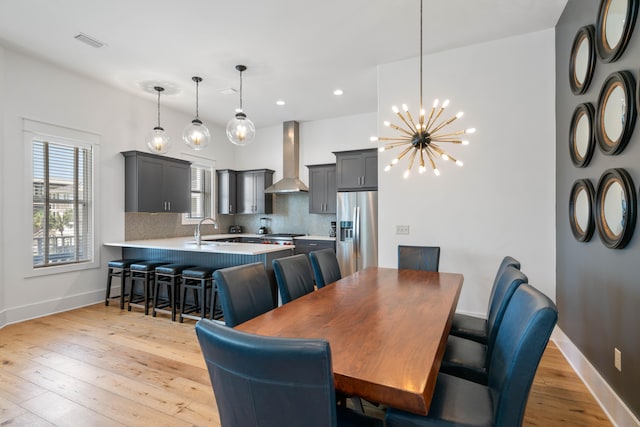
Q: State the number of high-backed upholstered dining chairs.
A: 8